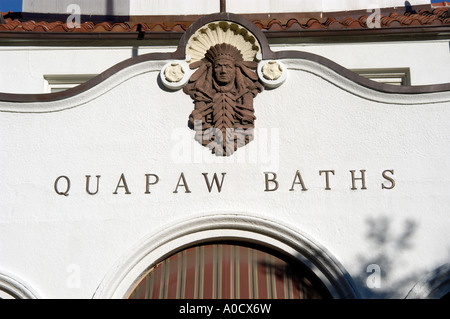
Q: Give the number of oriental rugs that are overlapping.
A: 0